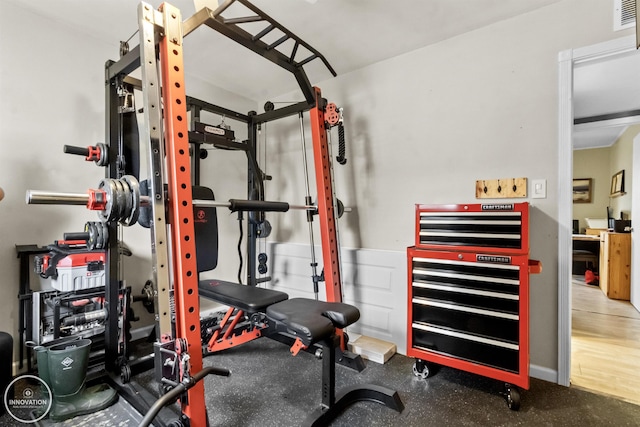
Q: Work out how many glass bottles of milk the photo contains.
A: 0